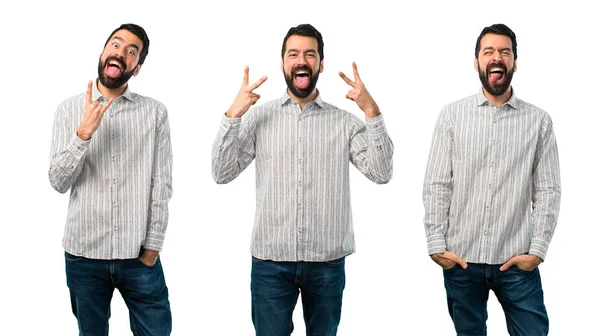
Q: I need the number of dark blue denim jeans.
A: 3